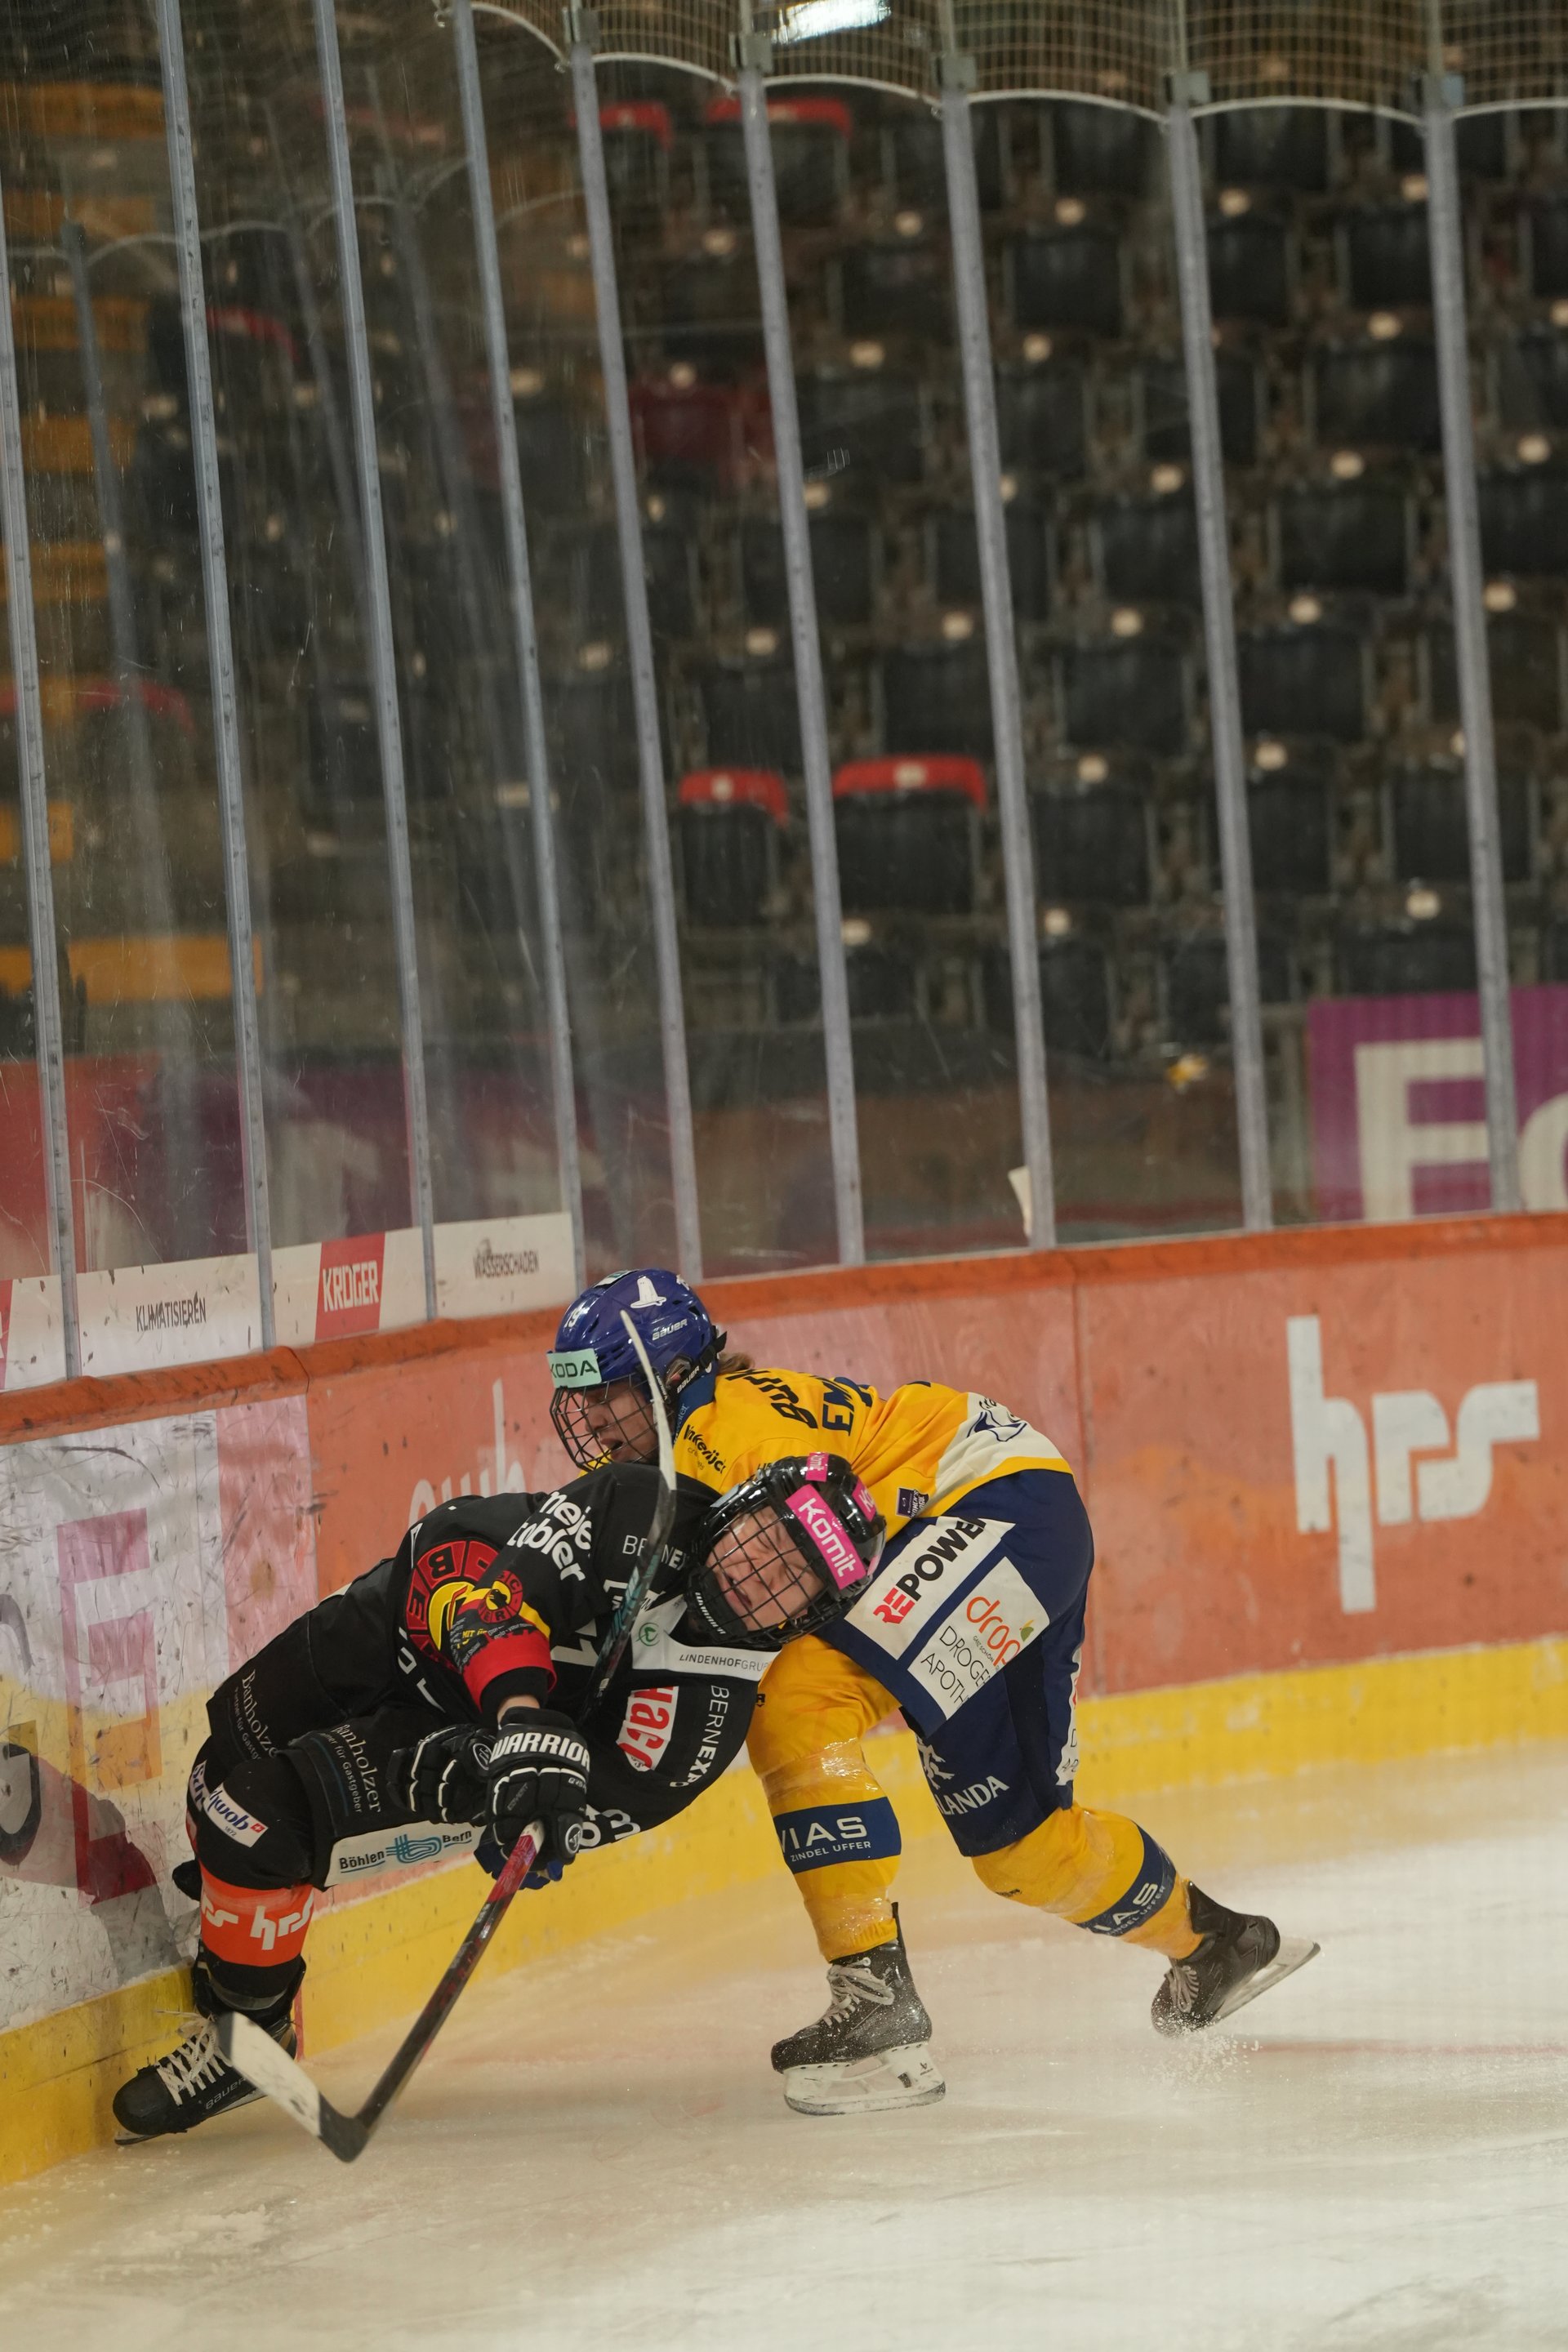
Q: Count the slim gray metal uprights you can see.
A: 9